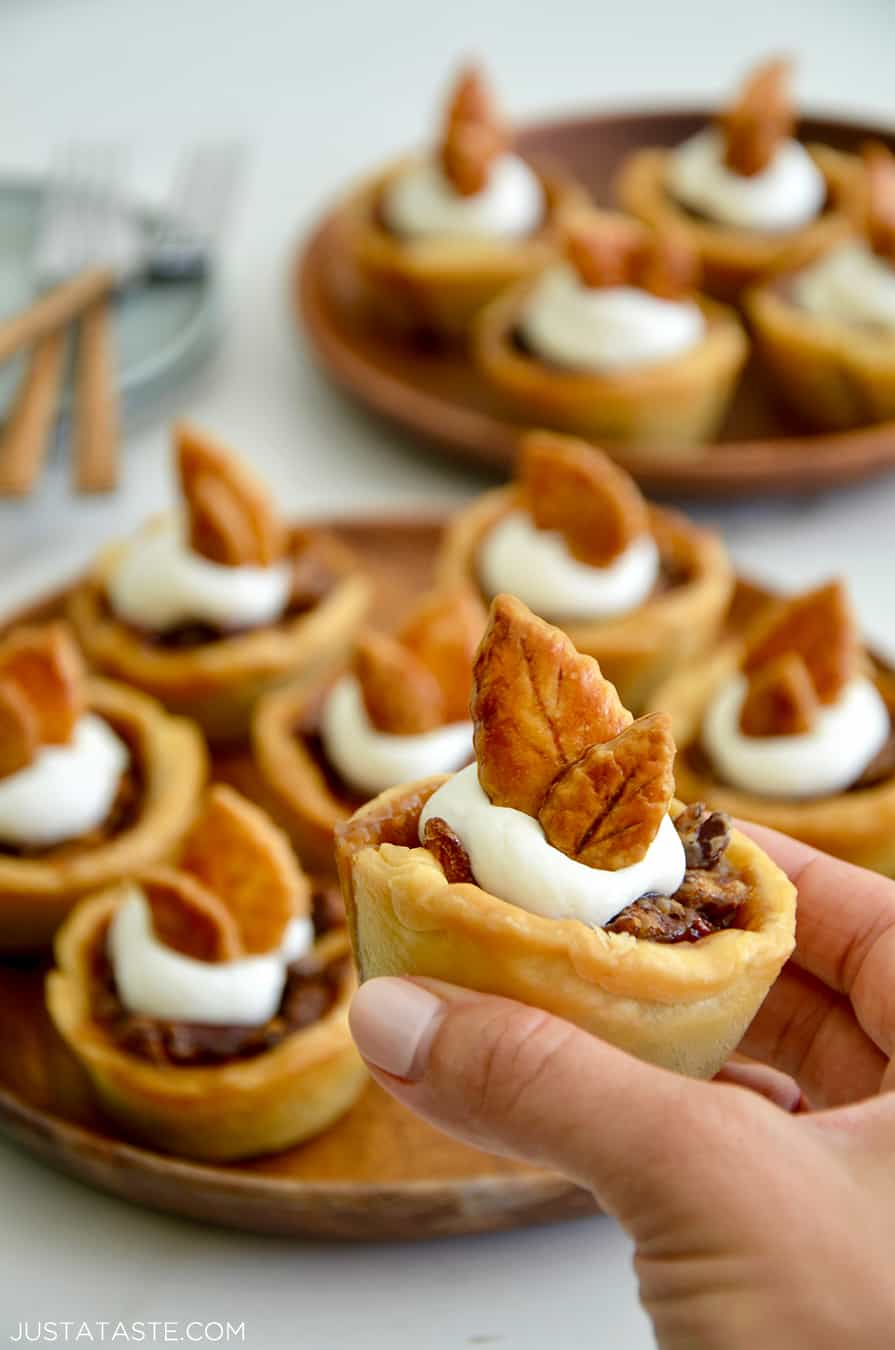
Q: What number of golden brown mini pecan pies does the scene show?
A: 11